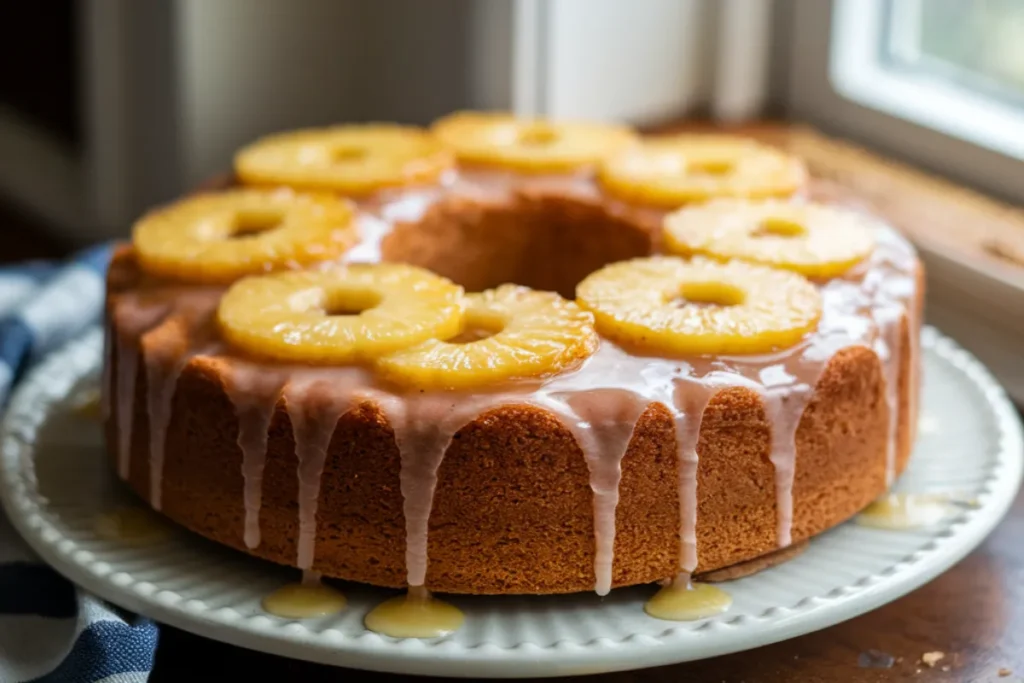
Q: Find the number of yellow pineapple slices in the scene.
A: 8